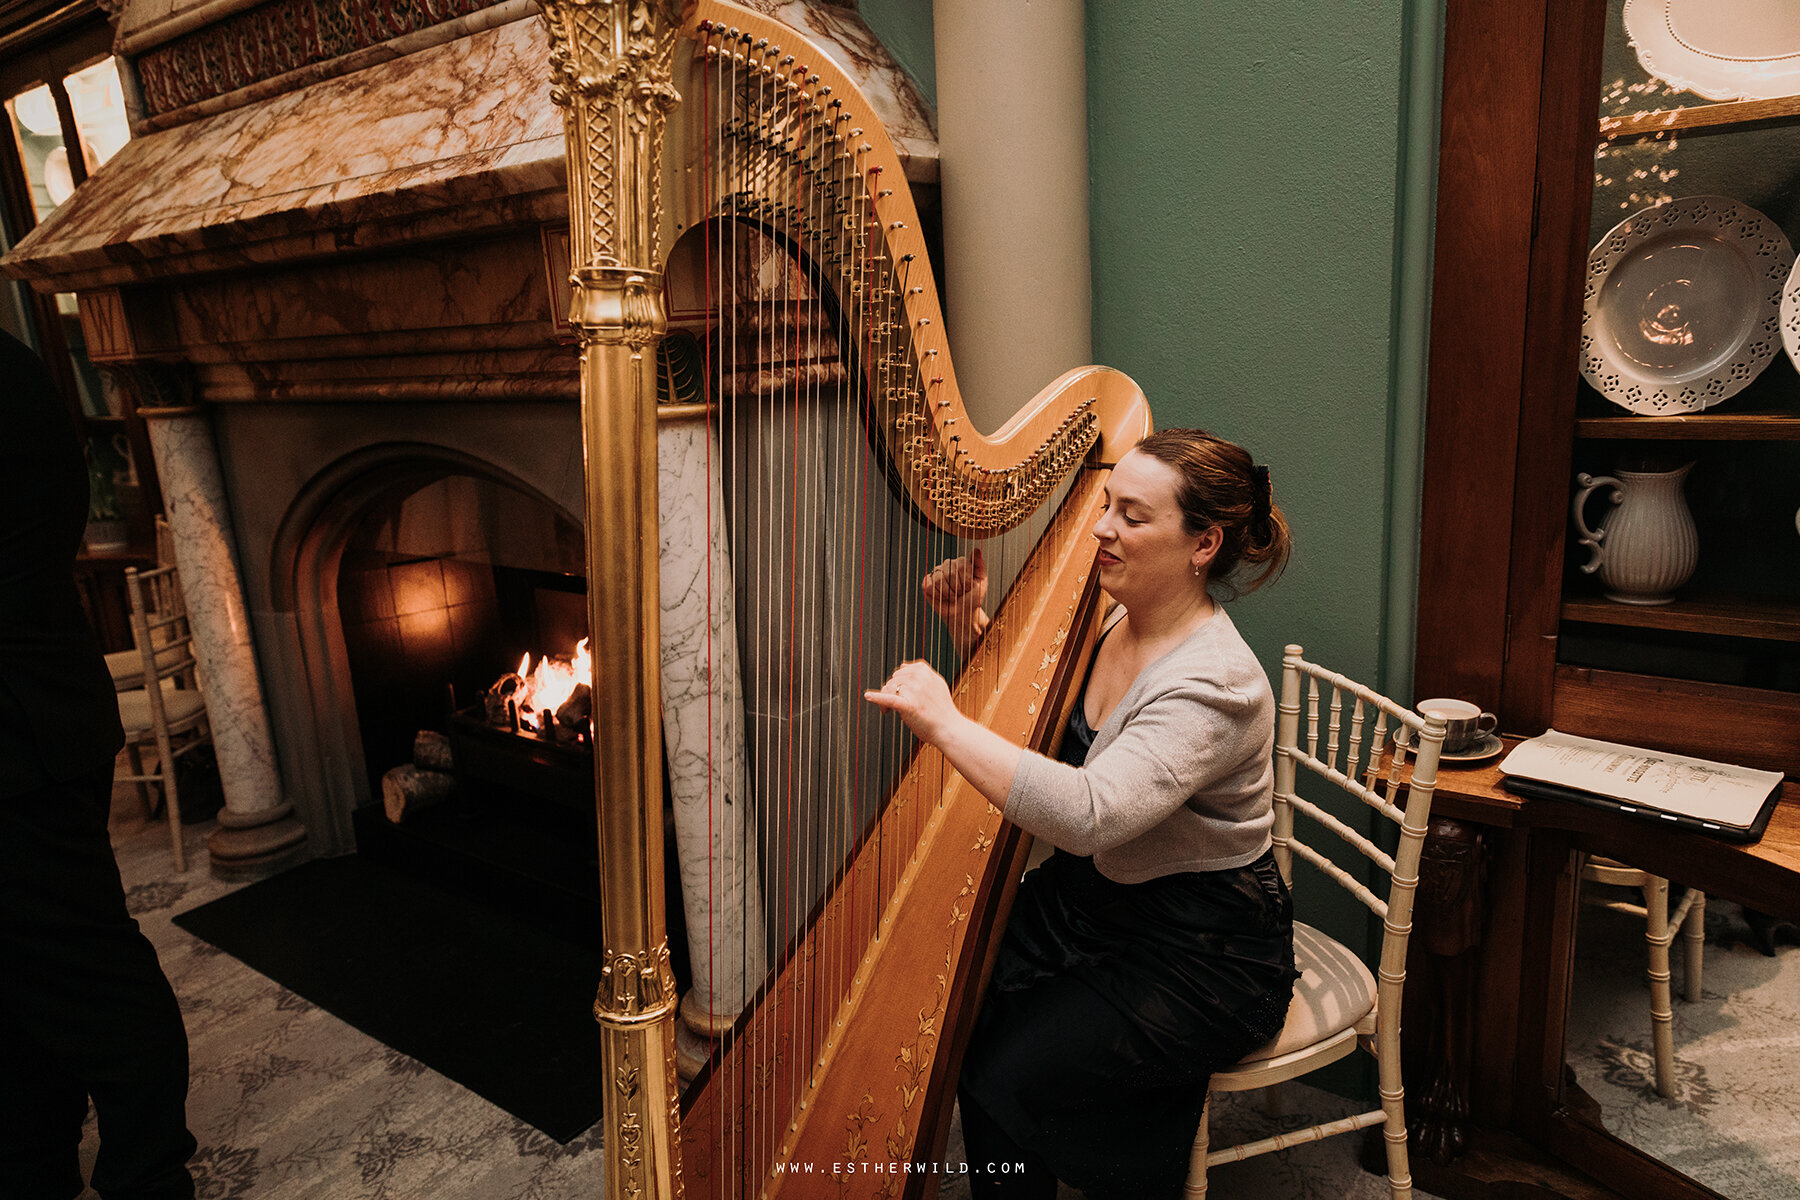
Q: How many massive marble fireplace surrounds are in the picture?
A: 1